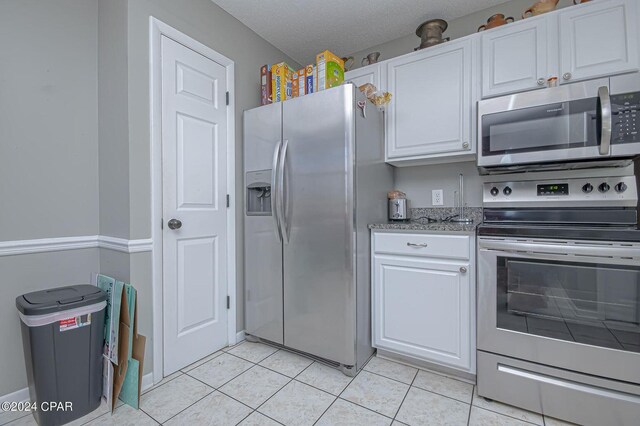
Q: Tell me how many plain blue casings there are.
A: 0